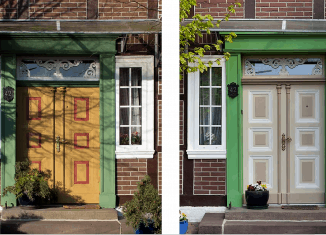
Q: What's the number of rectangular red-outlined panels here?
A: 6